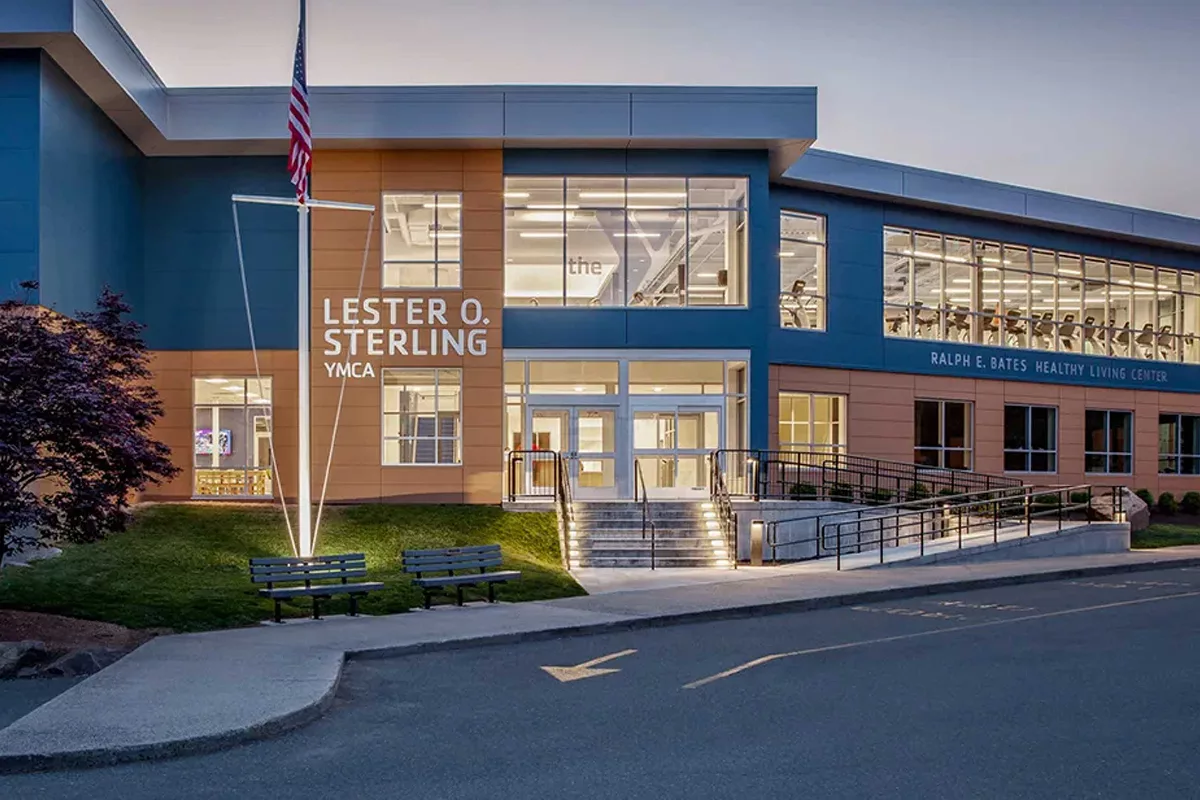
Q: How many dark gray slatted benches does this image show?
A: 2